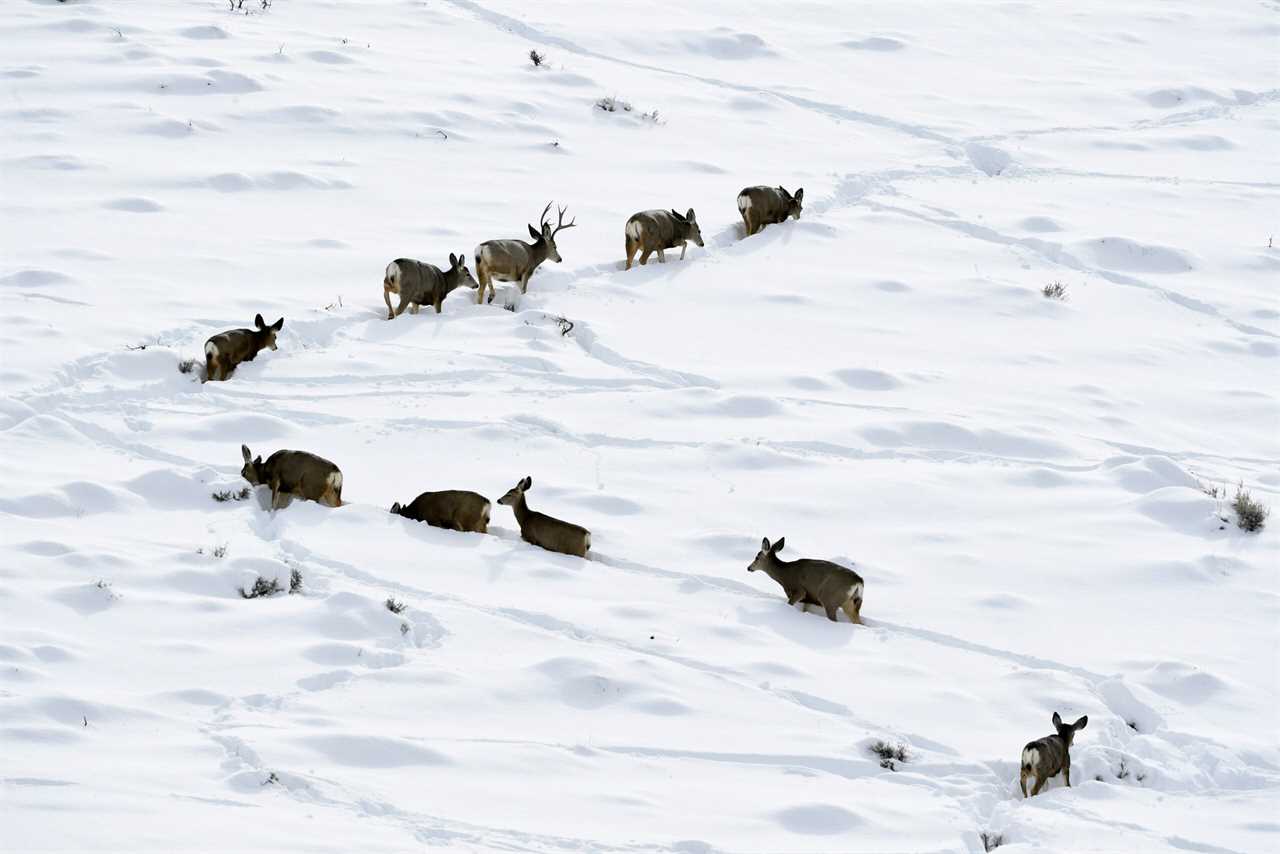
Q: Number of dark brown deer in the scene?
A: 10